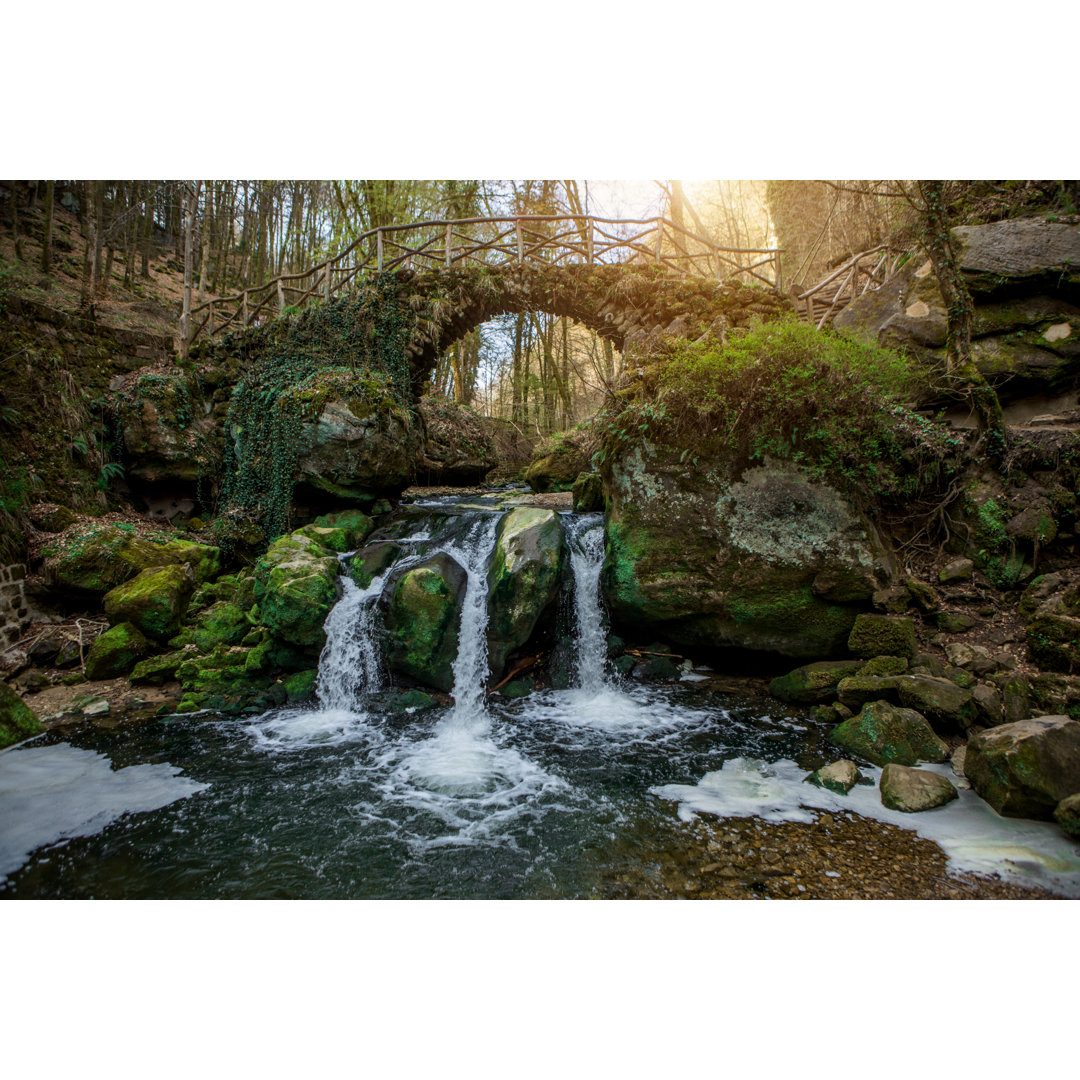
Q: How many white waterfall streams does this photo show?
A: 3